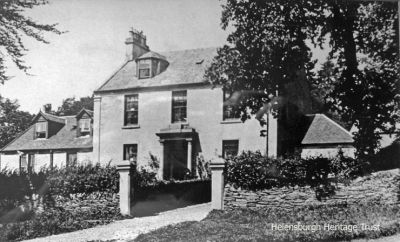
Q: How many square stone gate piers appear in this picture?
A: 2